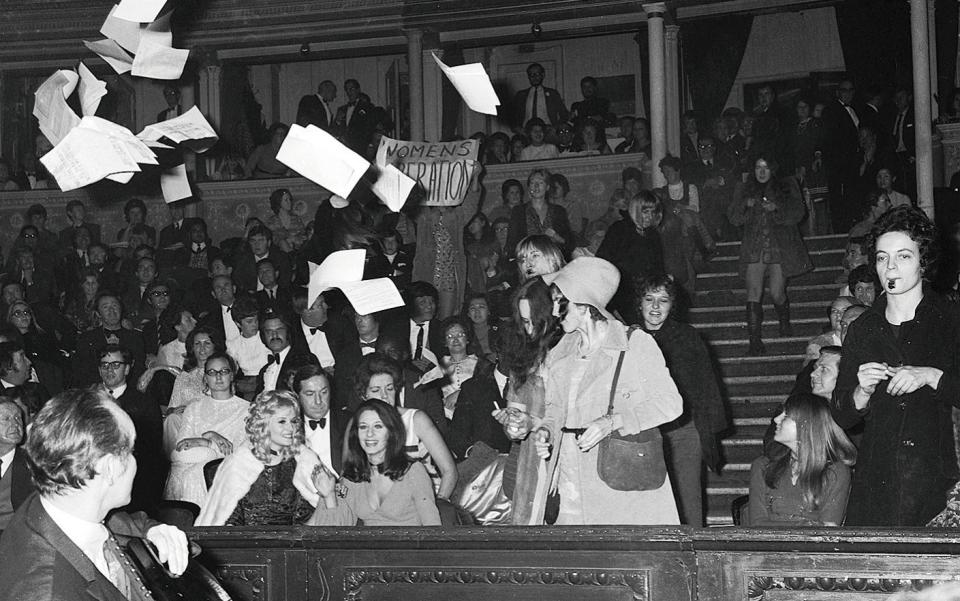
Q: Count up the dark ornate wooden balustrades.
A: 1